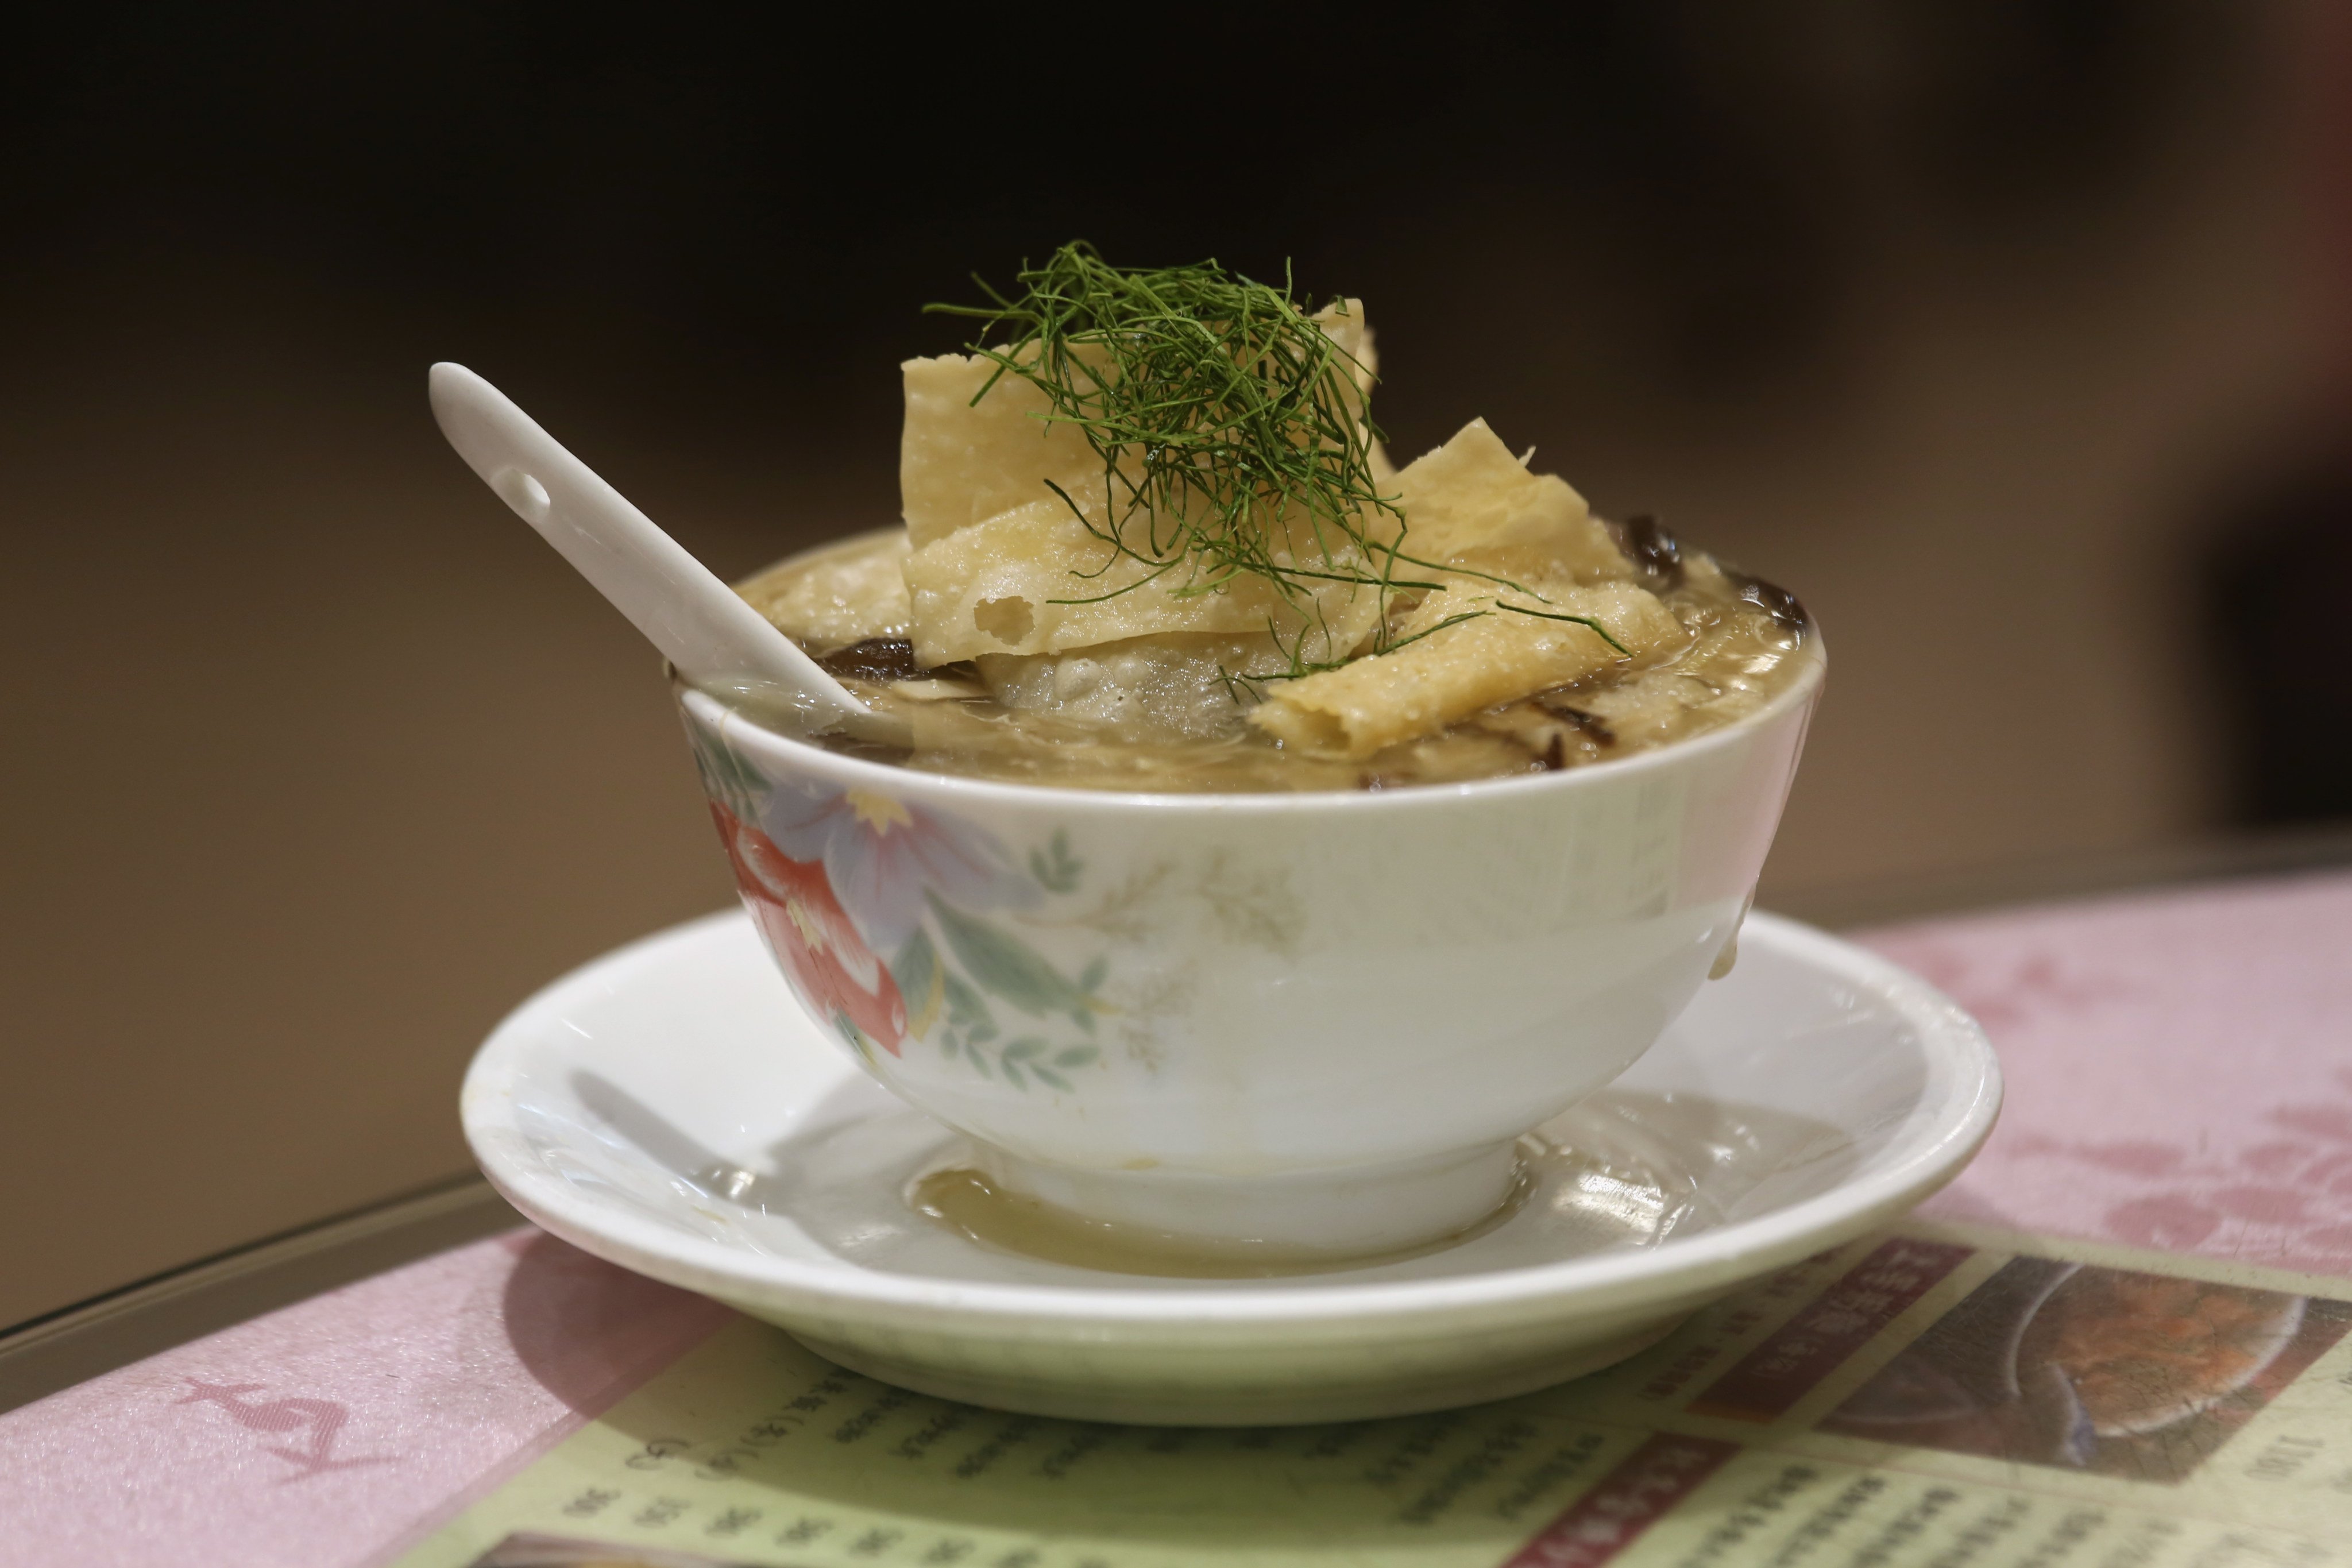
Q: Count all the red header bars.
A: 2